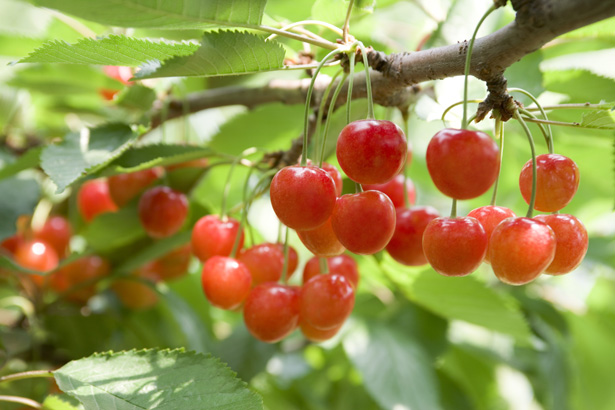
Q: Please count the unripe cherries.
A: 0